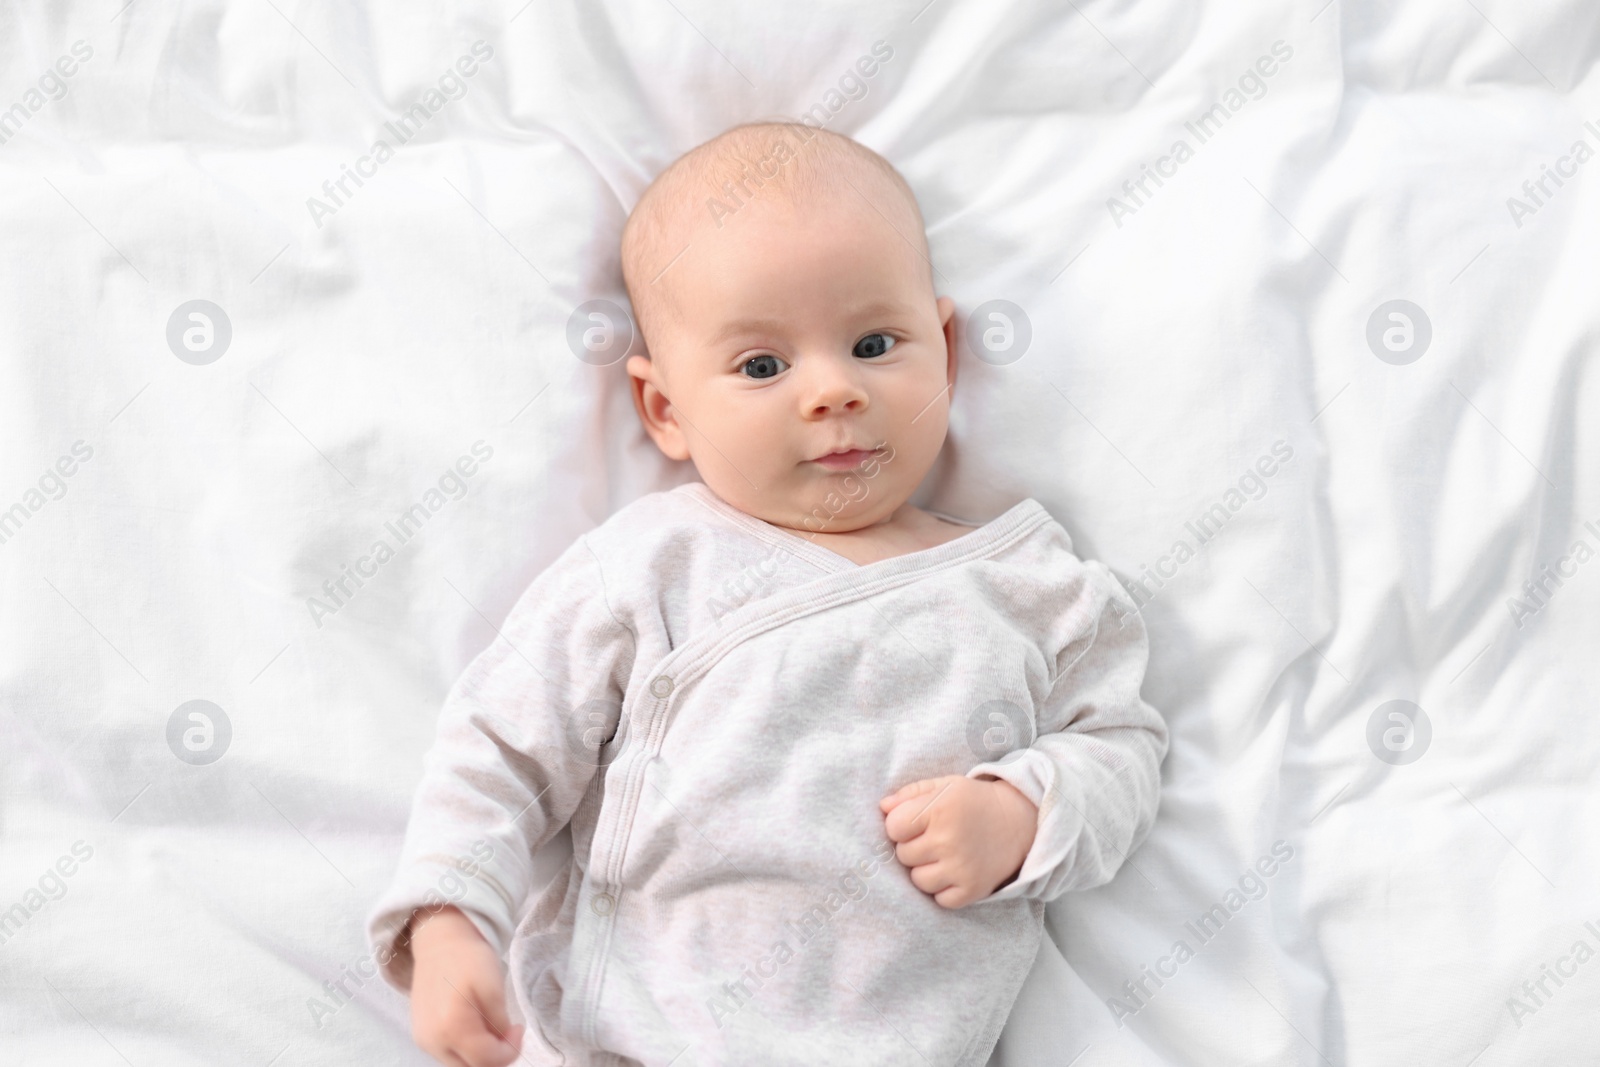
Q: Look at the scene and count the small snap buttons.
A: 2